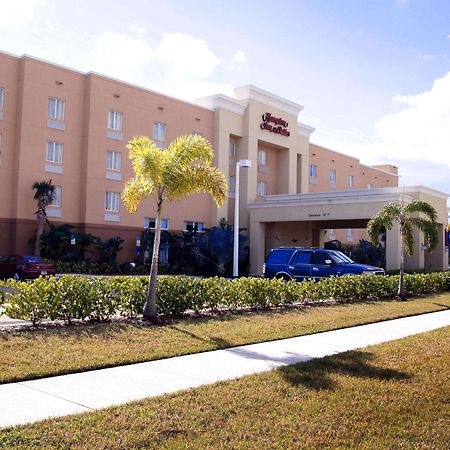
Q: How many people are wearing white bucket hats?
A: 0